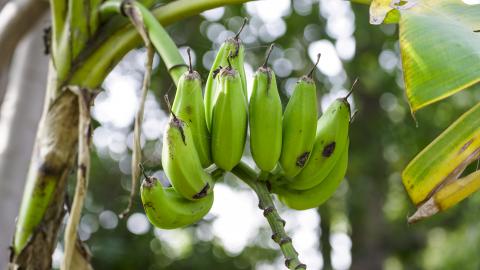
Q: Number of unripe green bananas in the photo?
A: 9